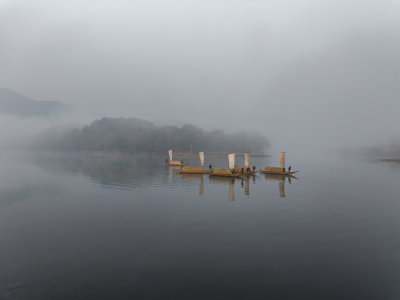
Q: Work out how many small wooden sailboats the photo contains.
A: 5